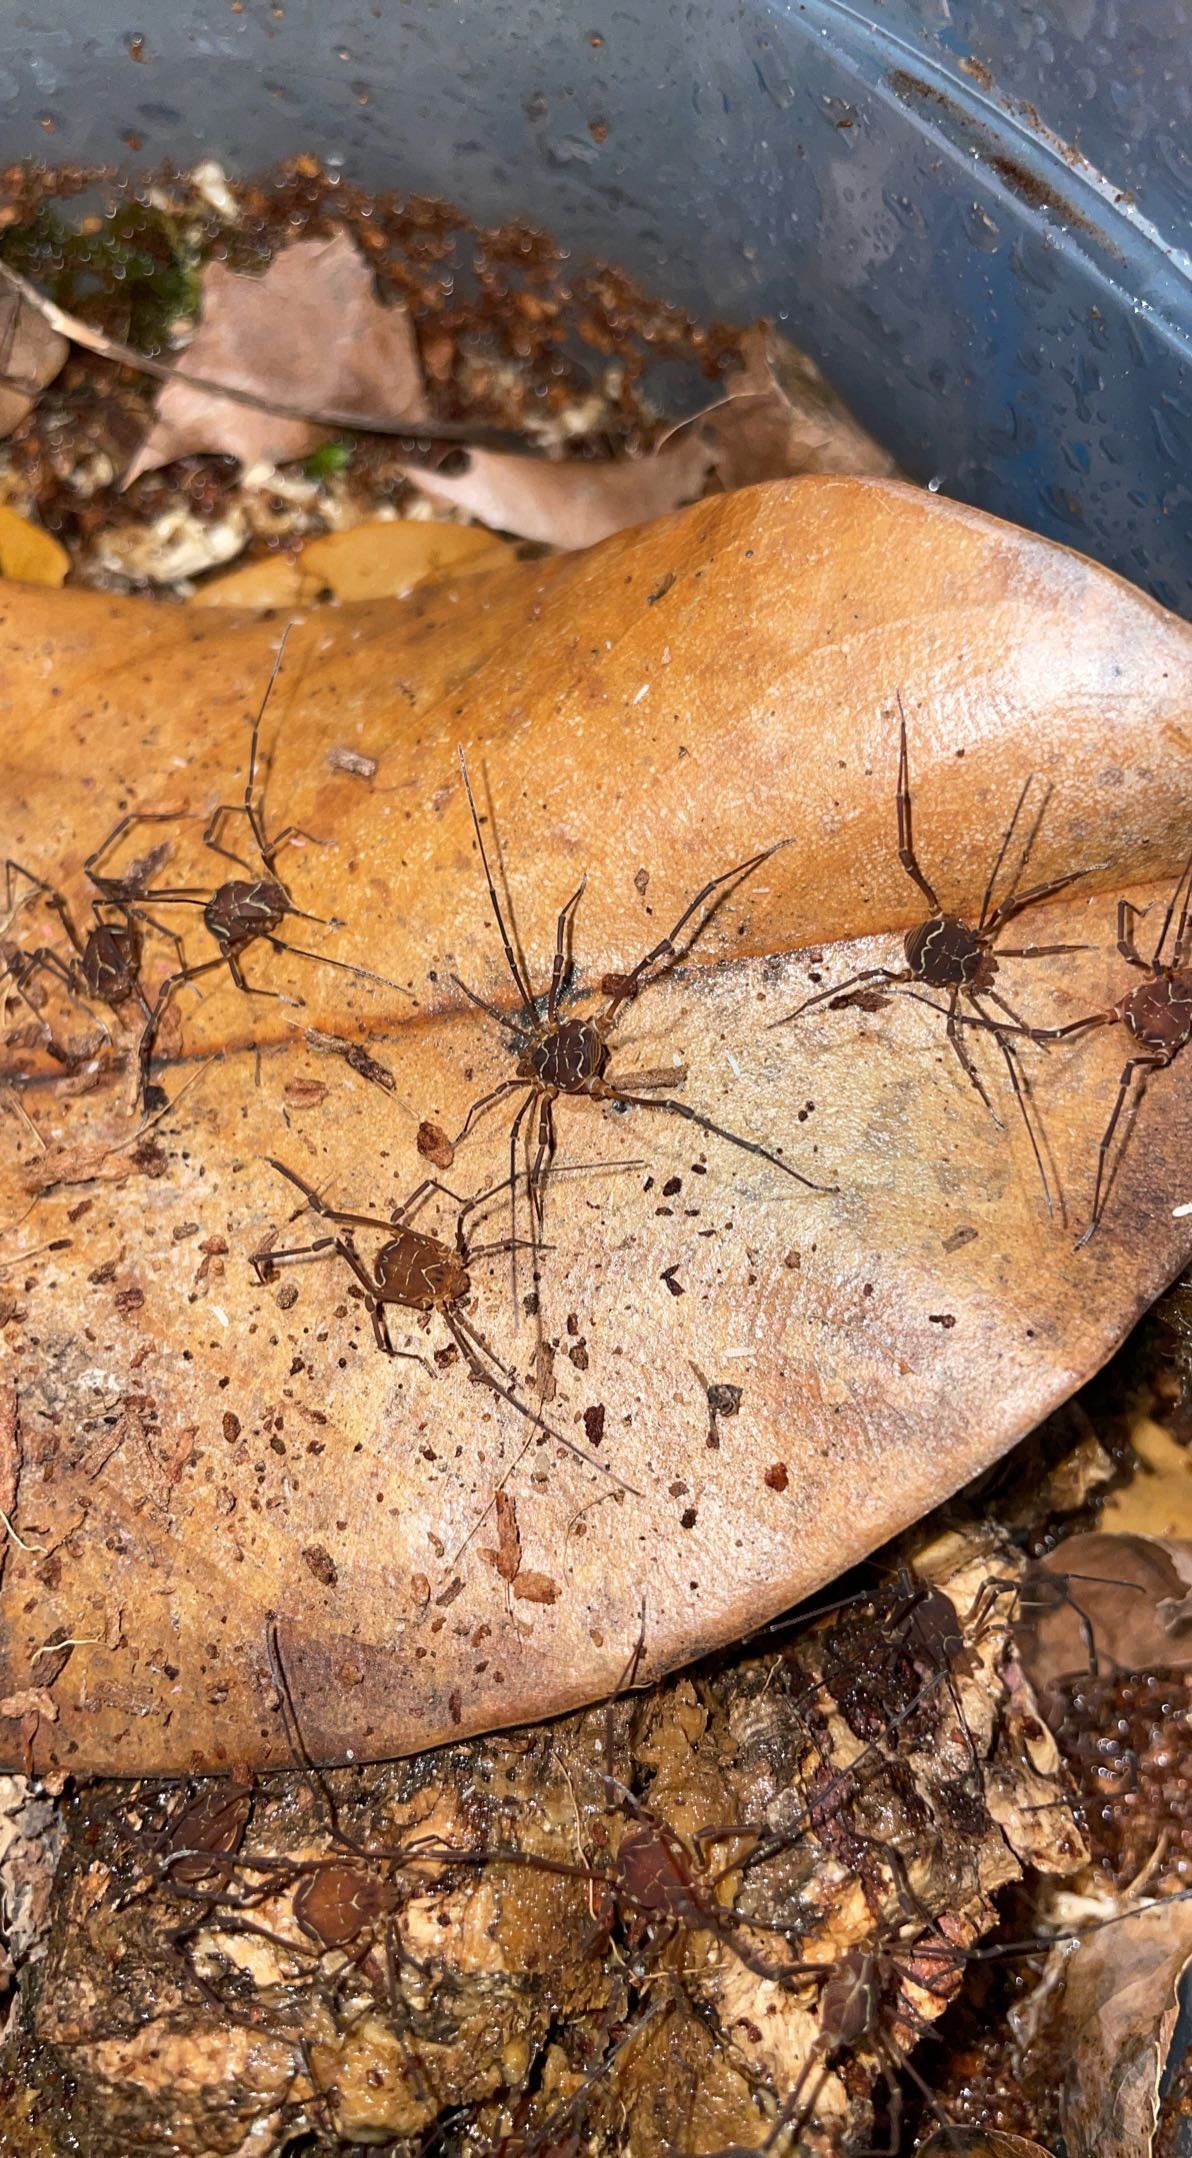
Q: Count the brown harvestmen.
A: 11